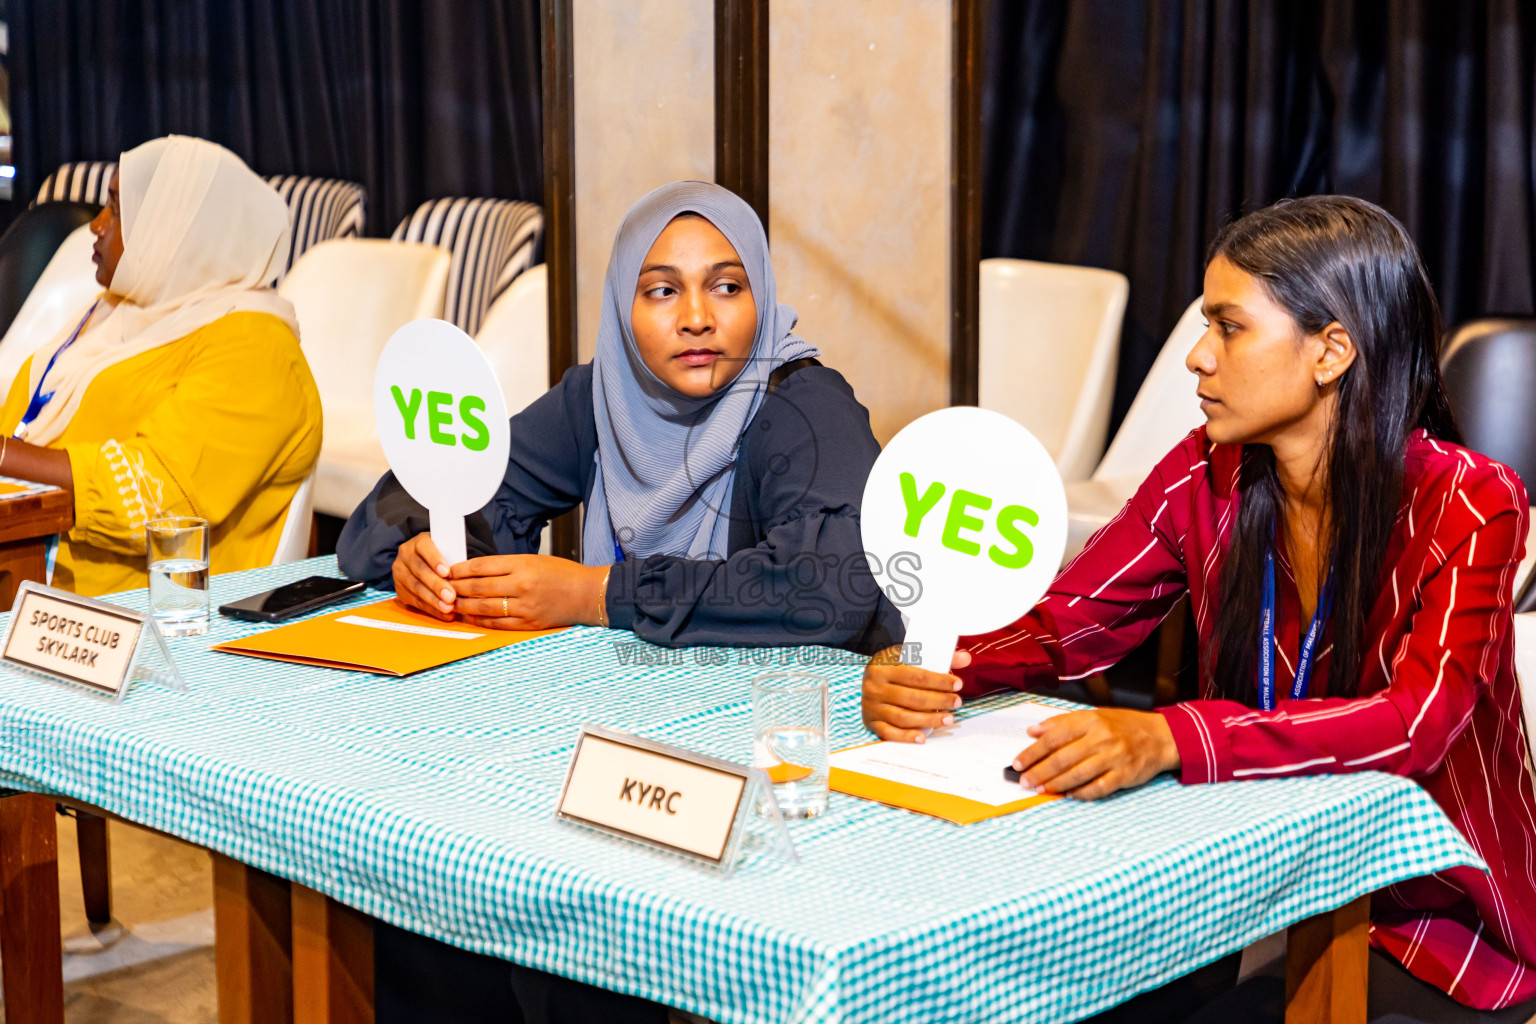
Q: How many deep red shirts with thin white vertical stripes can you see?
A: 1